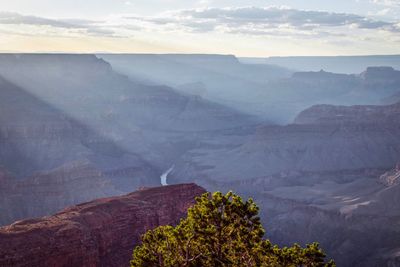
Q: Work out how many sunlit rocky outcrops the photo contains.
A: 1